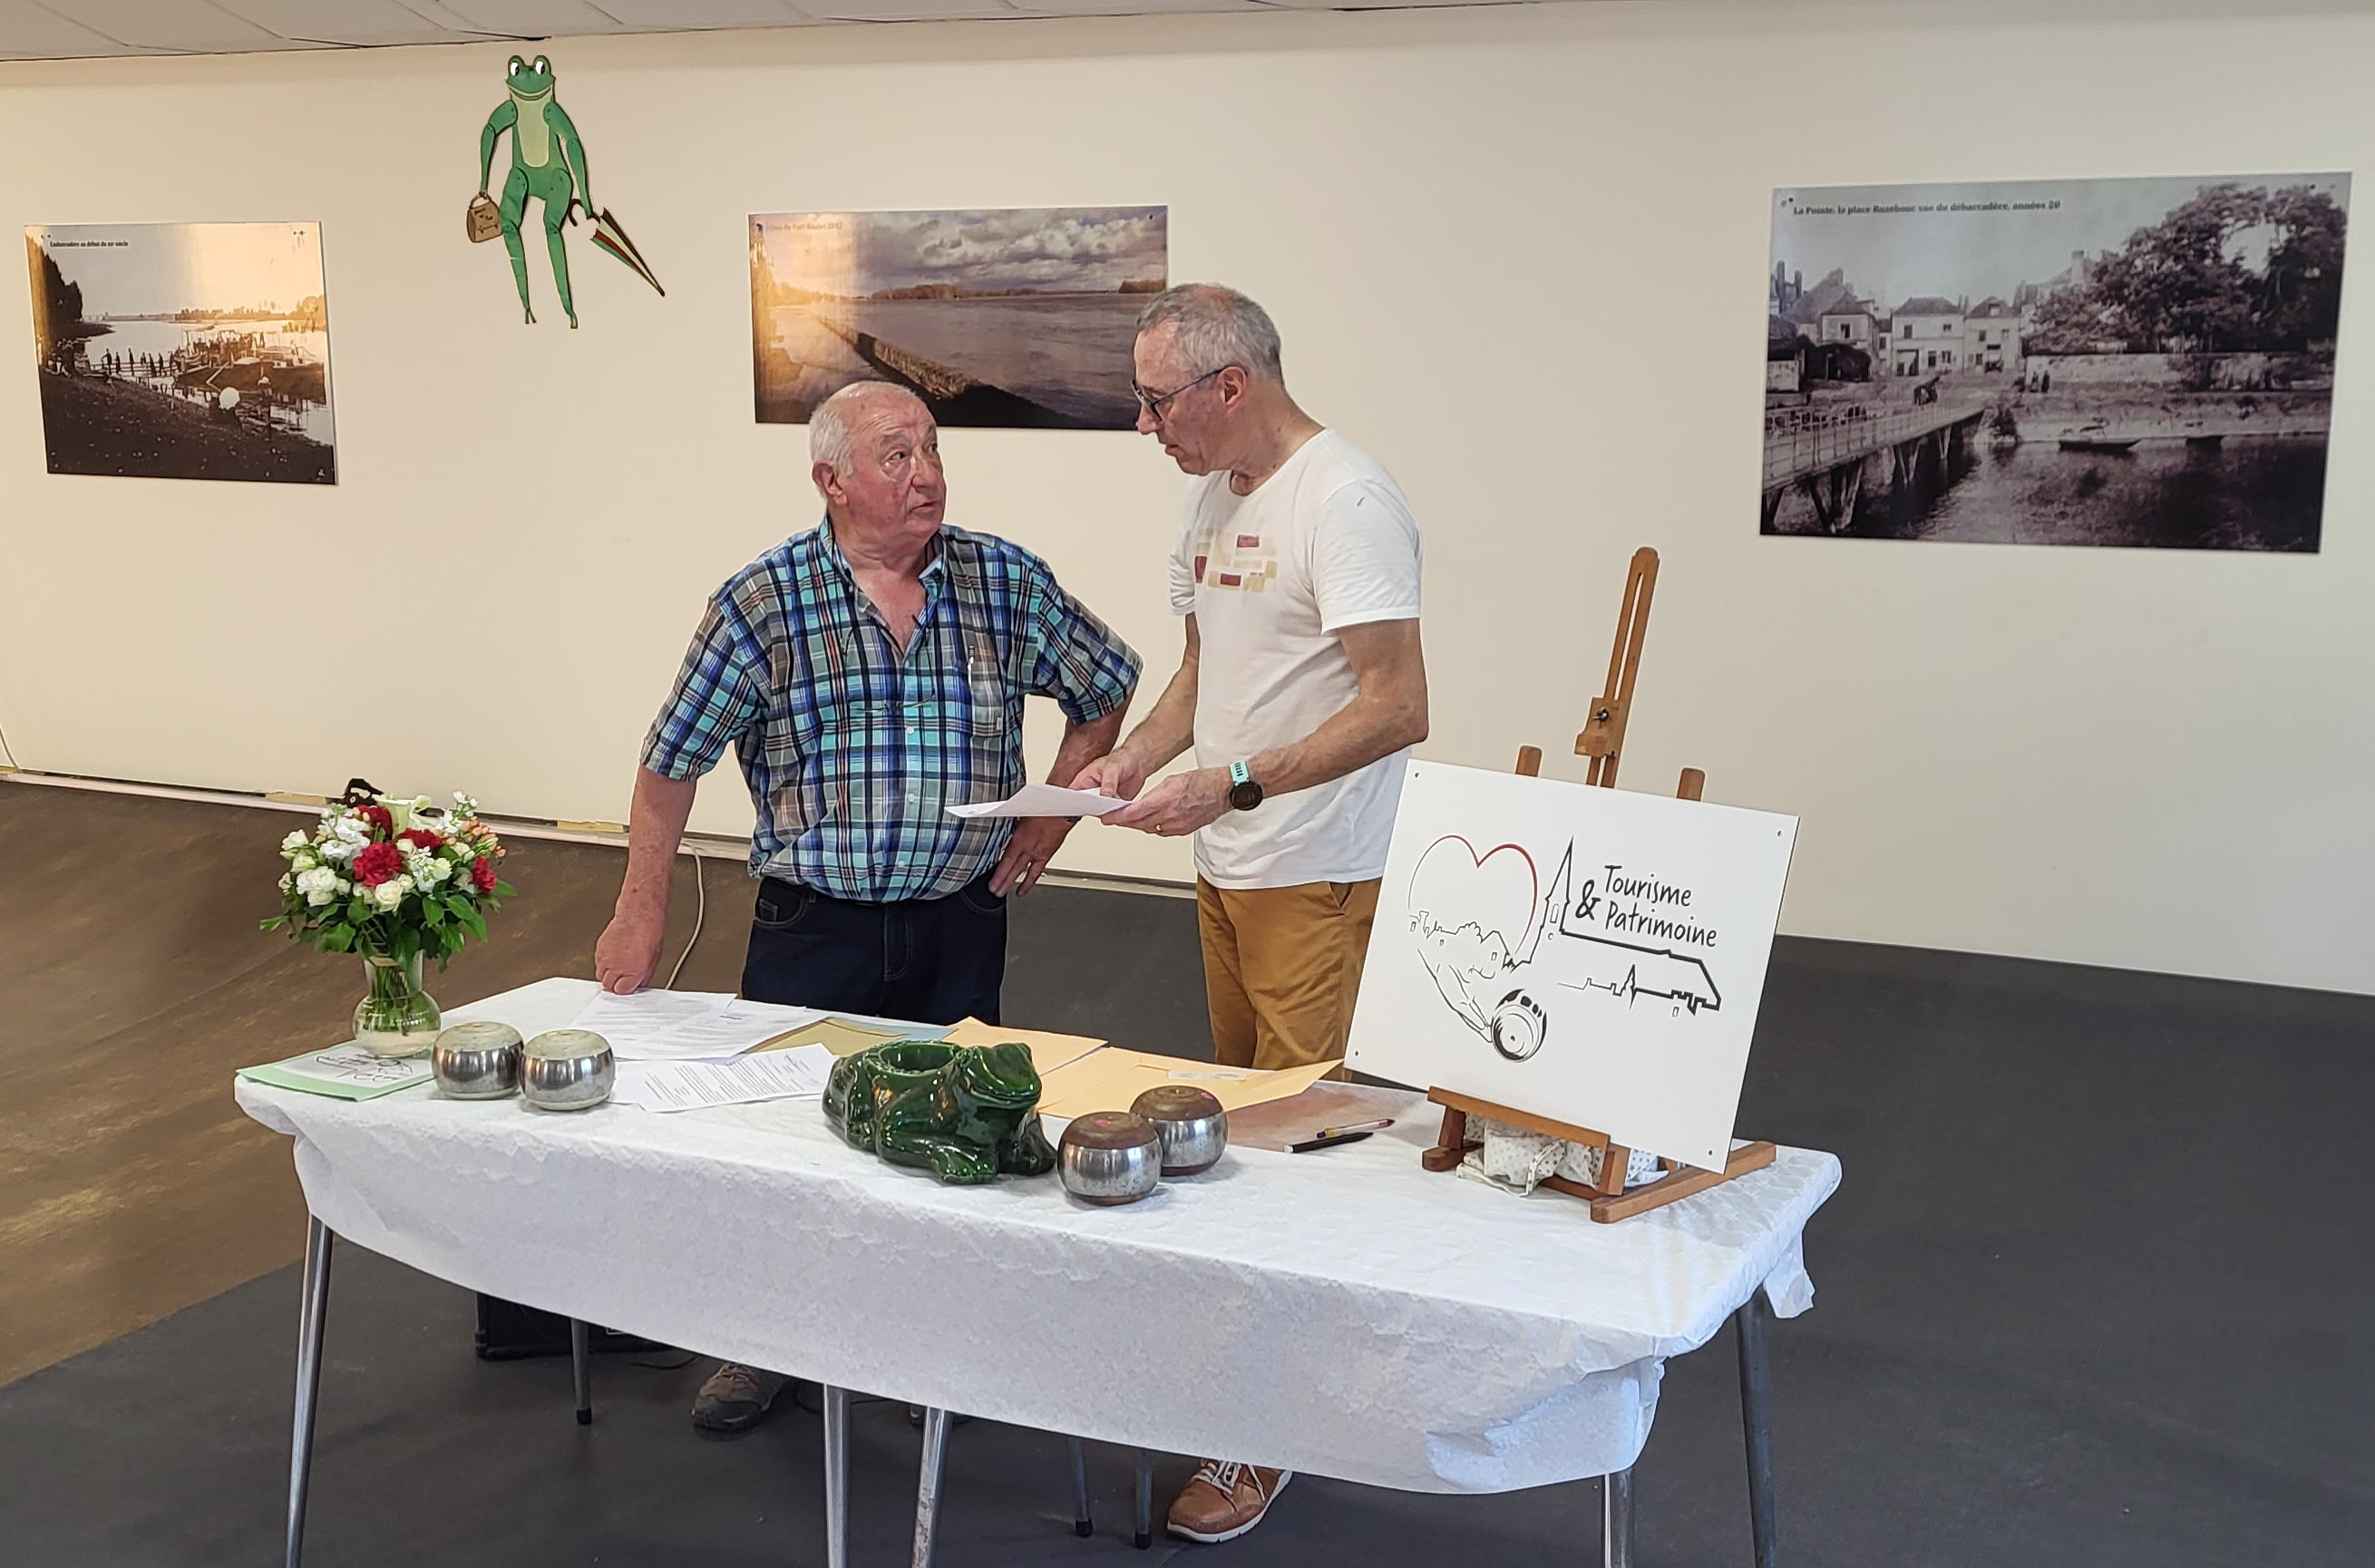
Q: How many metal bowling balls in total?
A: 4